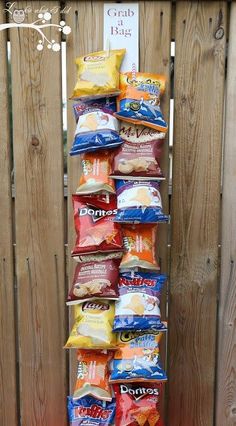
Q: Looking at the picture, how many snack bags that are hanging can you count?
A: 15